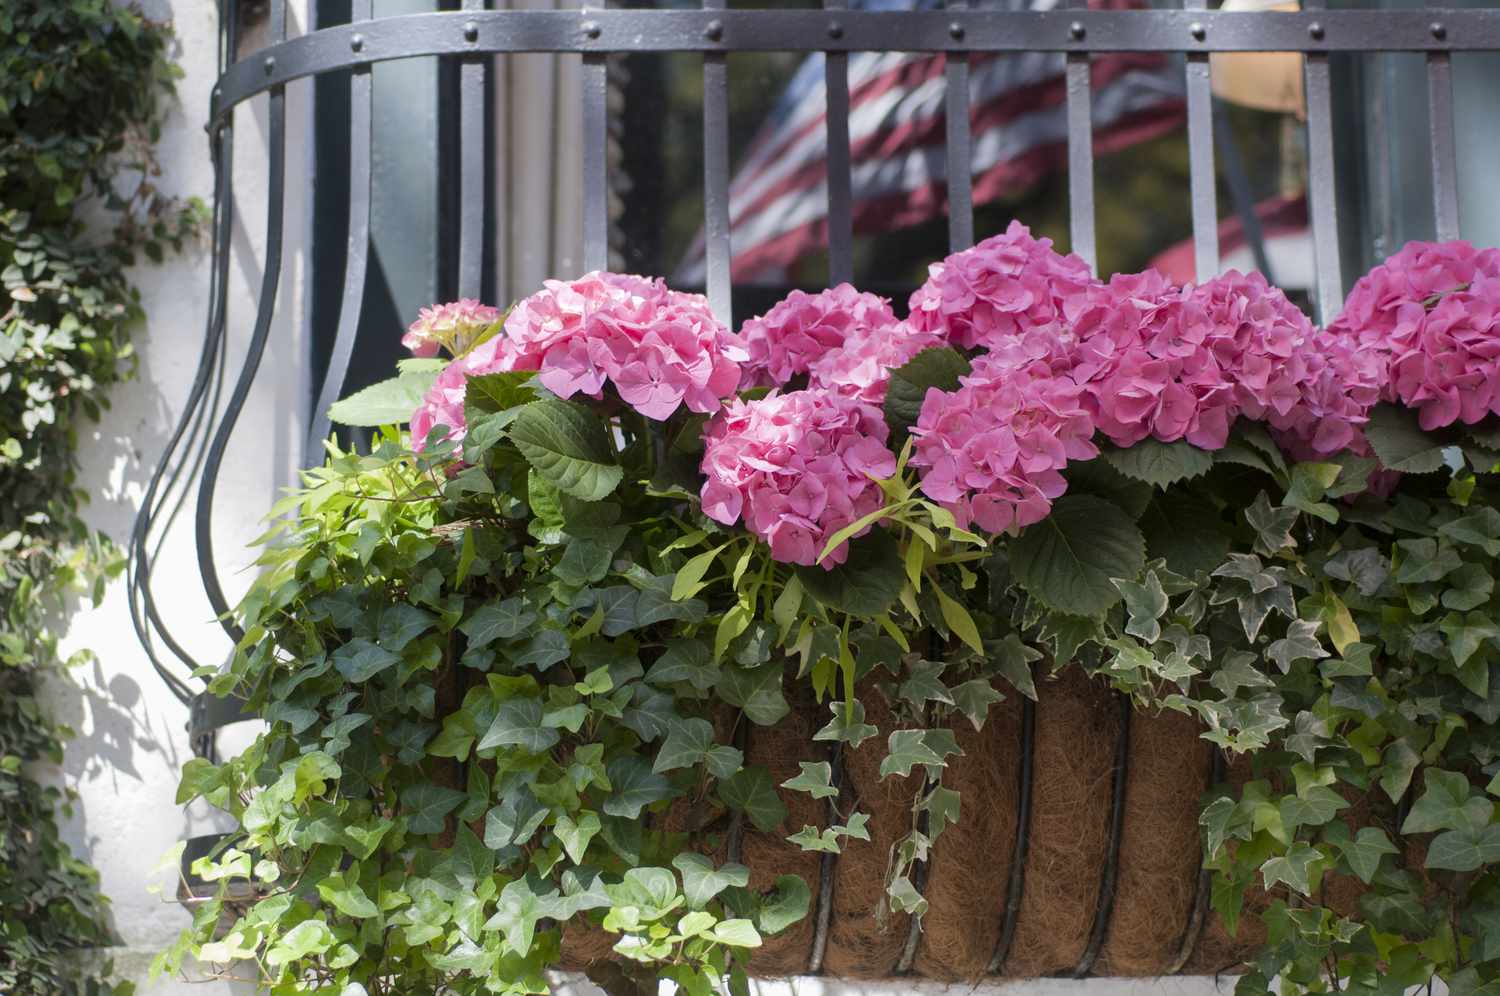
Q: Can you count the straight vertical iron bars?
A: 9